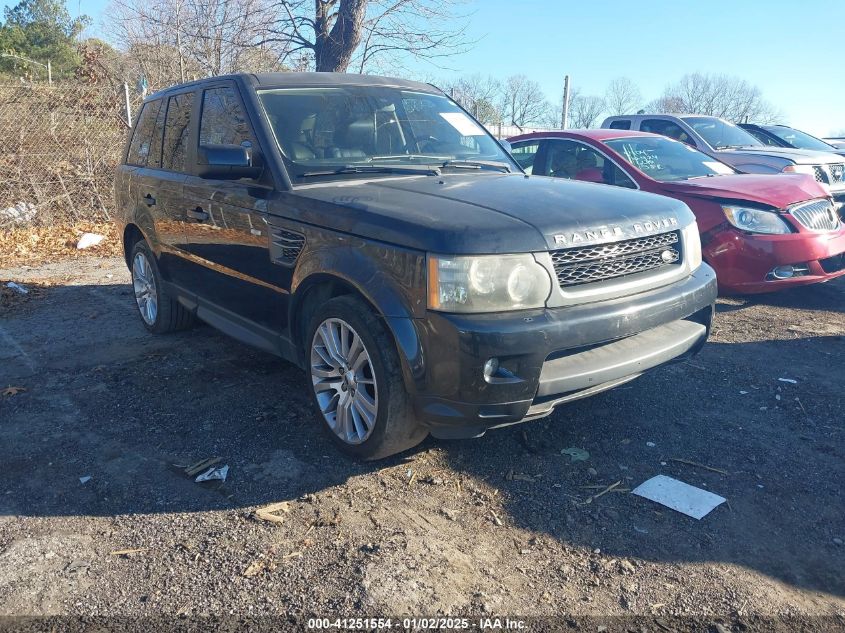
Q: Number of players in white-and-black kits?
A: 0